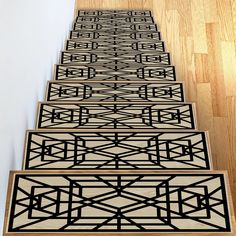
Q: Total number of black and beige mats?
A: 11